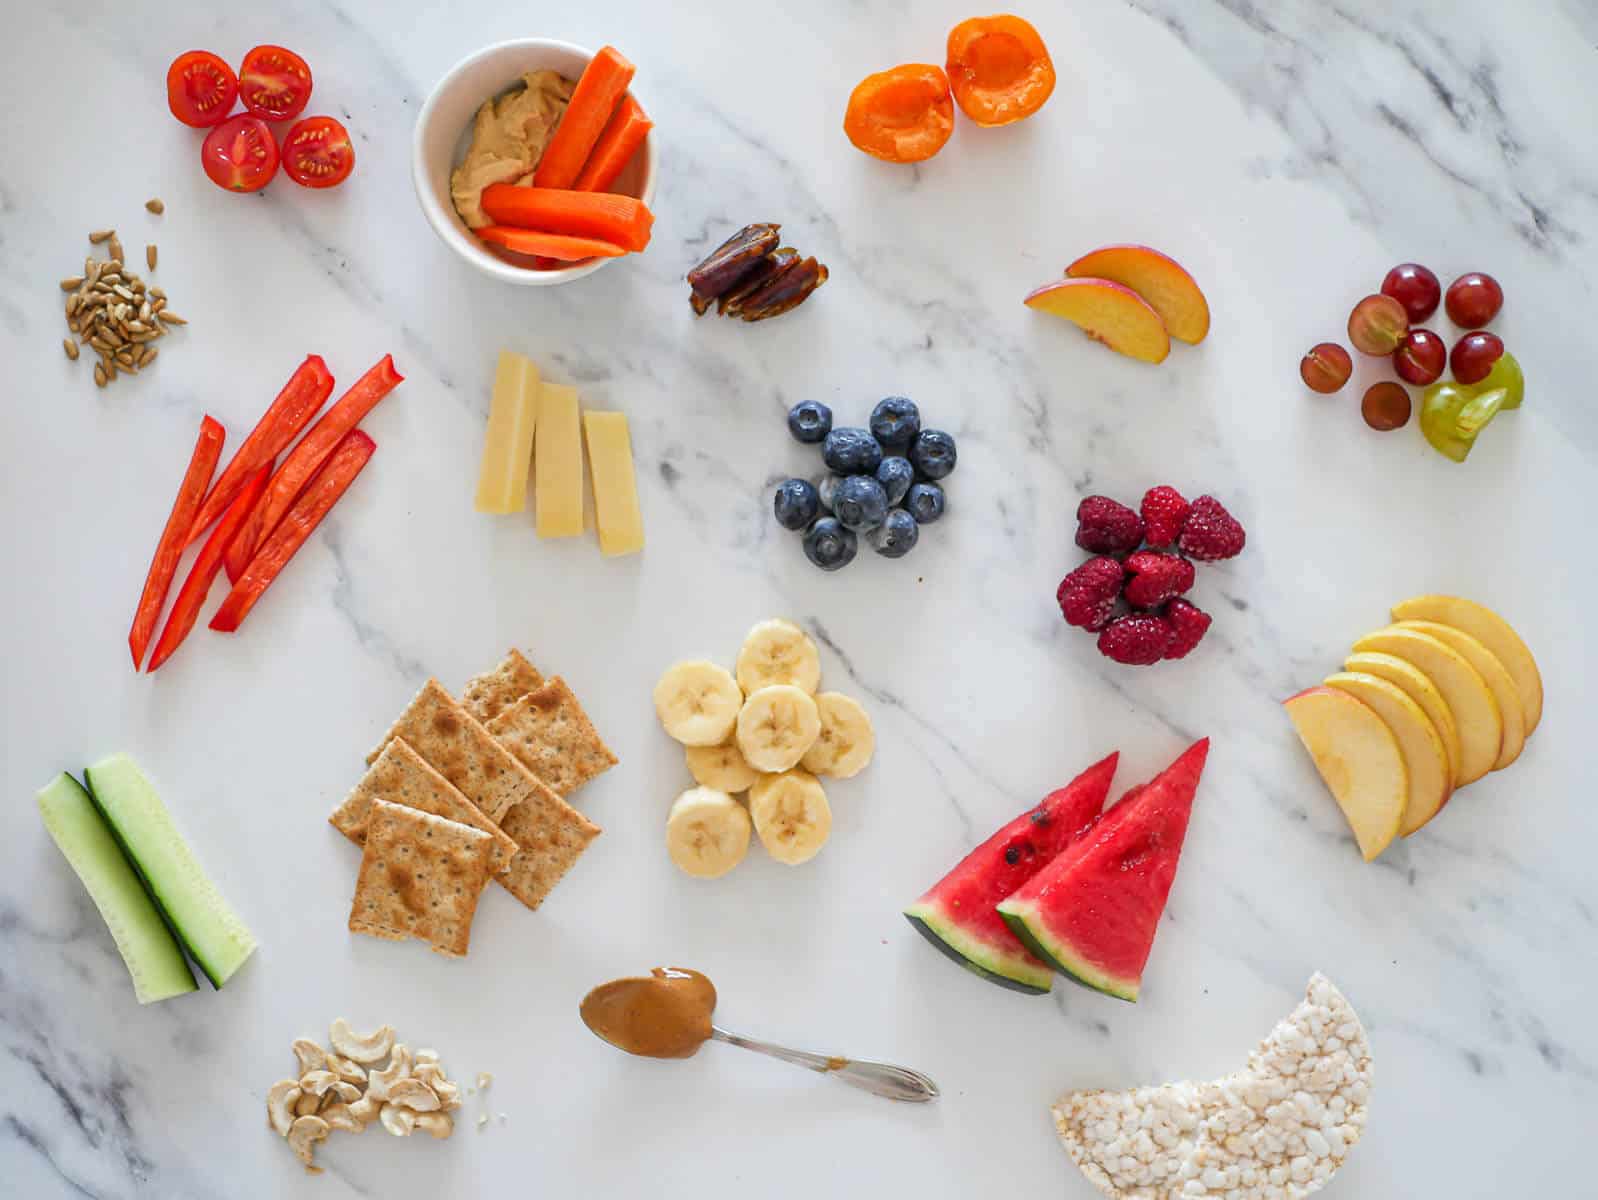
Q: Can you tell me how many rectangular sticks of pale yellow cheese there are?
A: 3